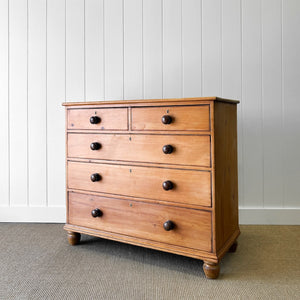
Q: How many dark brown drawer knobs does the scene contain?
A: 8